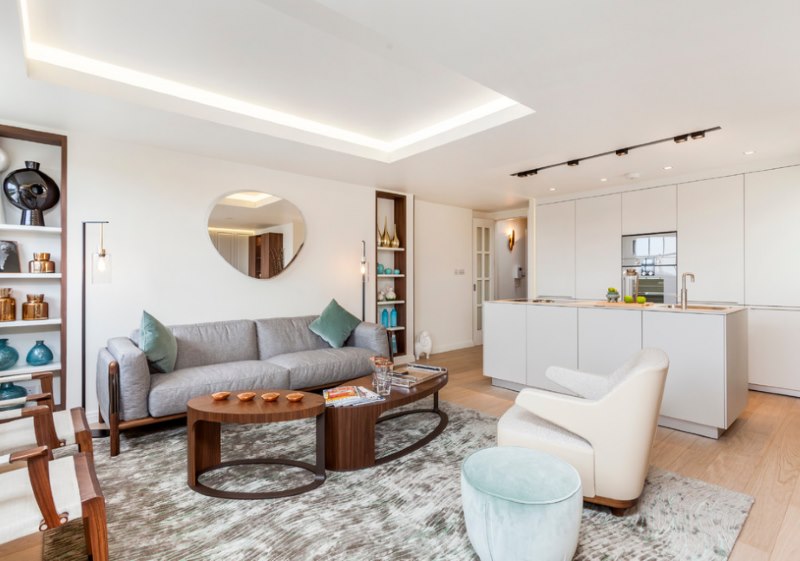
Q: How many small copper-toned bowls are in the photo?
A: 4